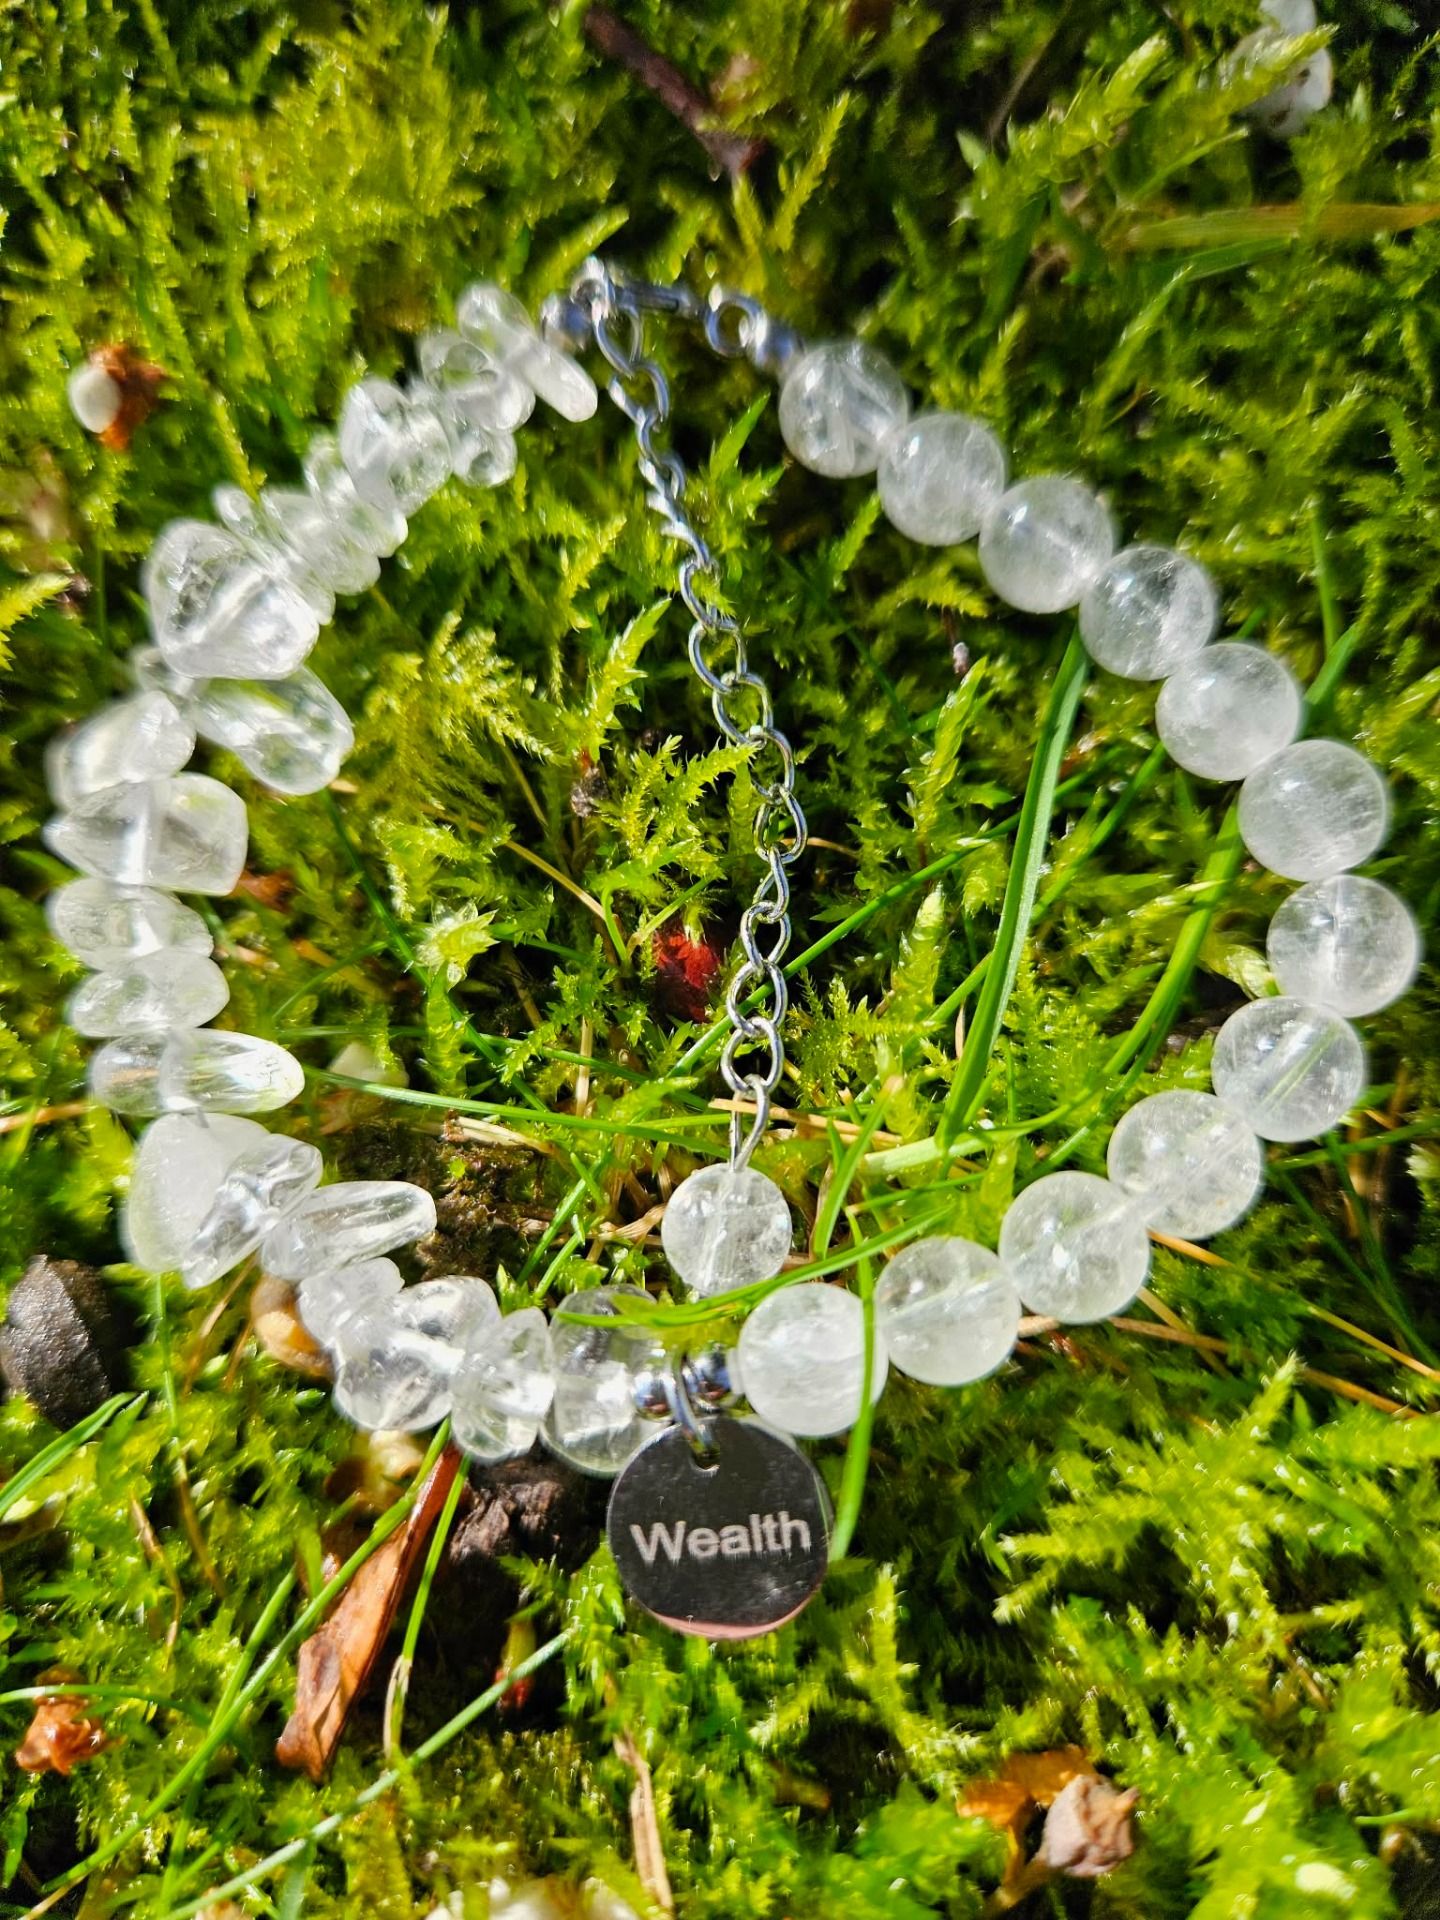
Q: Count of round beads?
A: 13